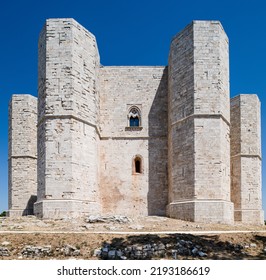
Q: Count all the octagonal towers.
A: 4